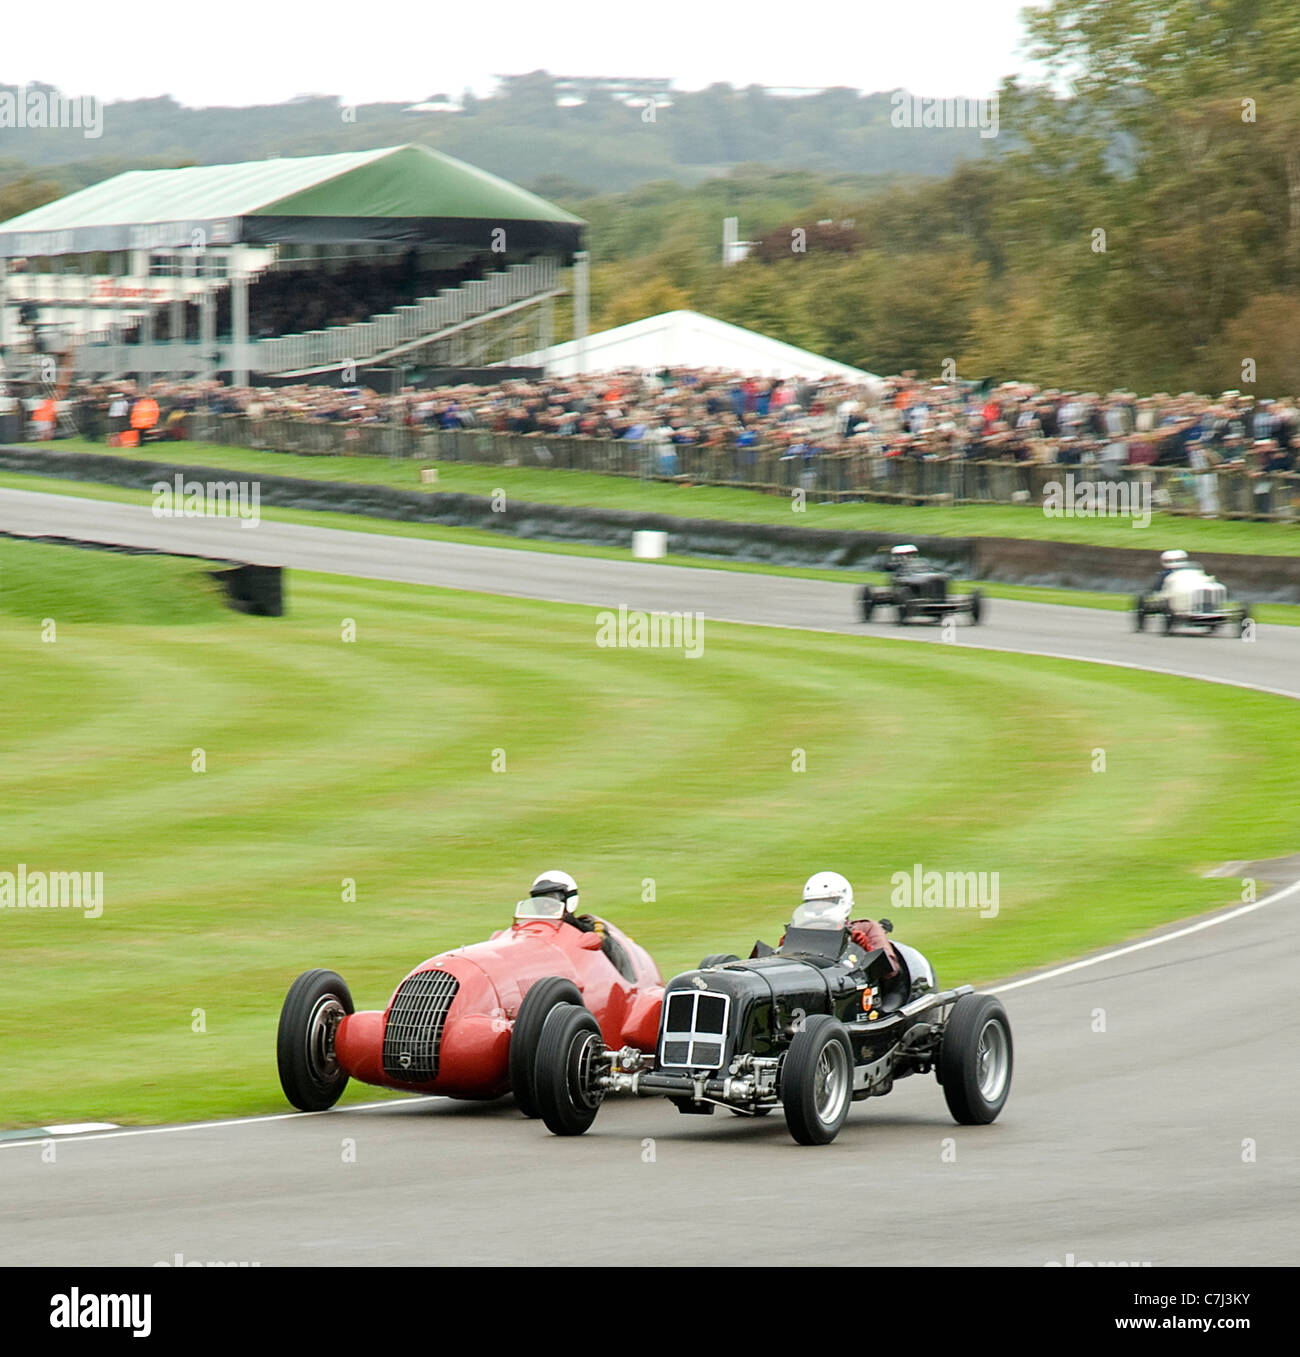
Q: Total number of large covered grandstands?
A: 1